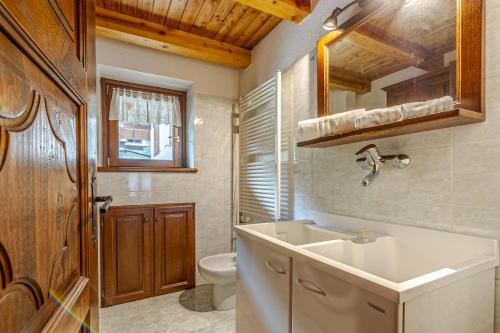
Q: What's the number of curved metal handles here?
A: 2